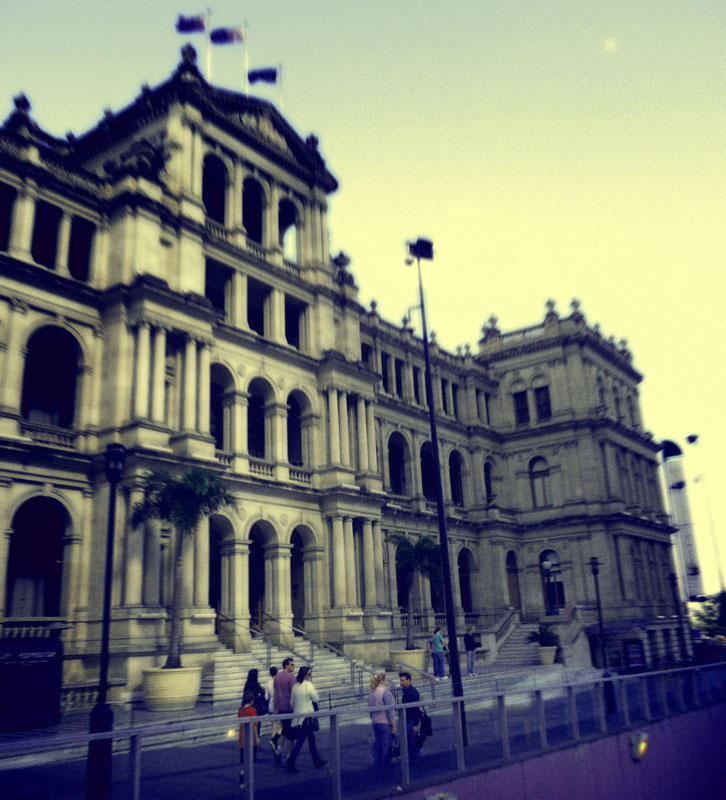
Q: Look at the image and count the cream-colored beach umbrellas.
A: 0